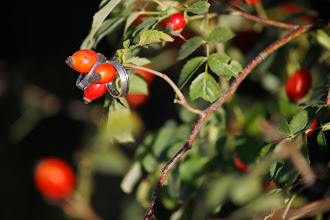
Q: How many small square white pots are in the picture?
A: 0